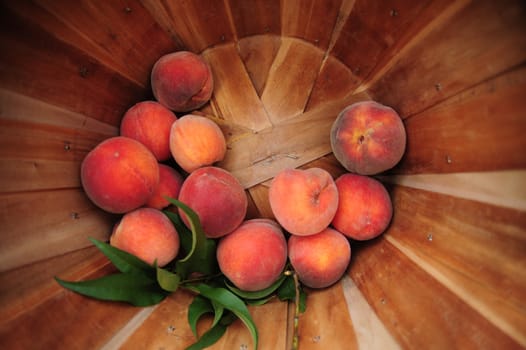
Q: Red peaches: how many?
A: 12